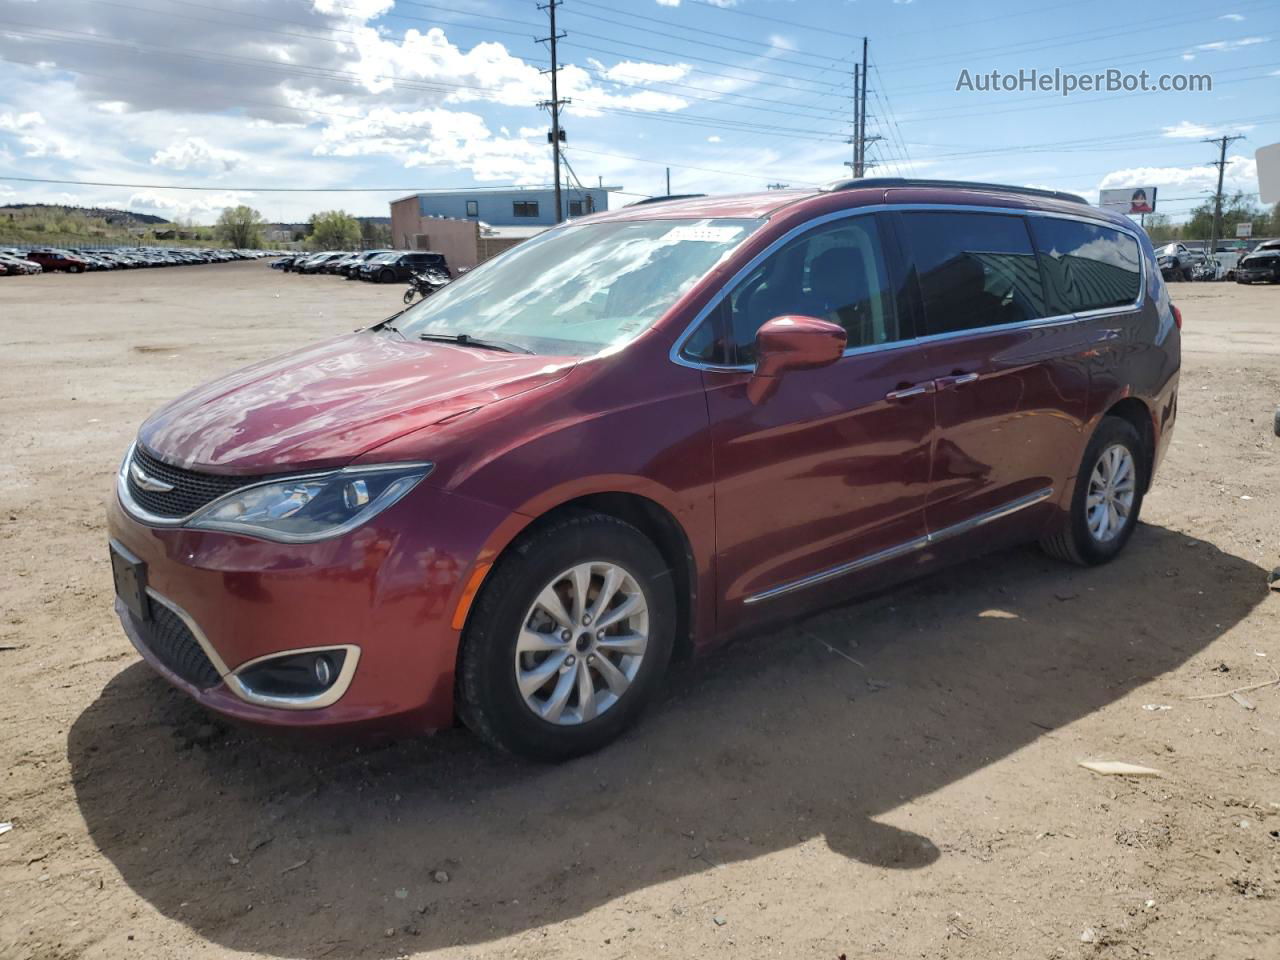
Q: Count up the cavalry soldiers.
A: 0